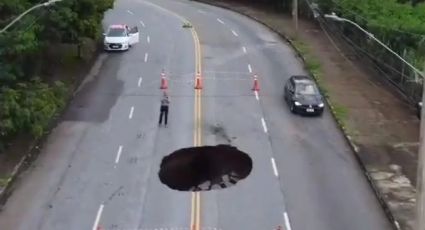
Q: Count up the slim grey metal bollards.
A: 0